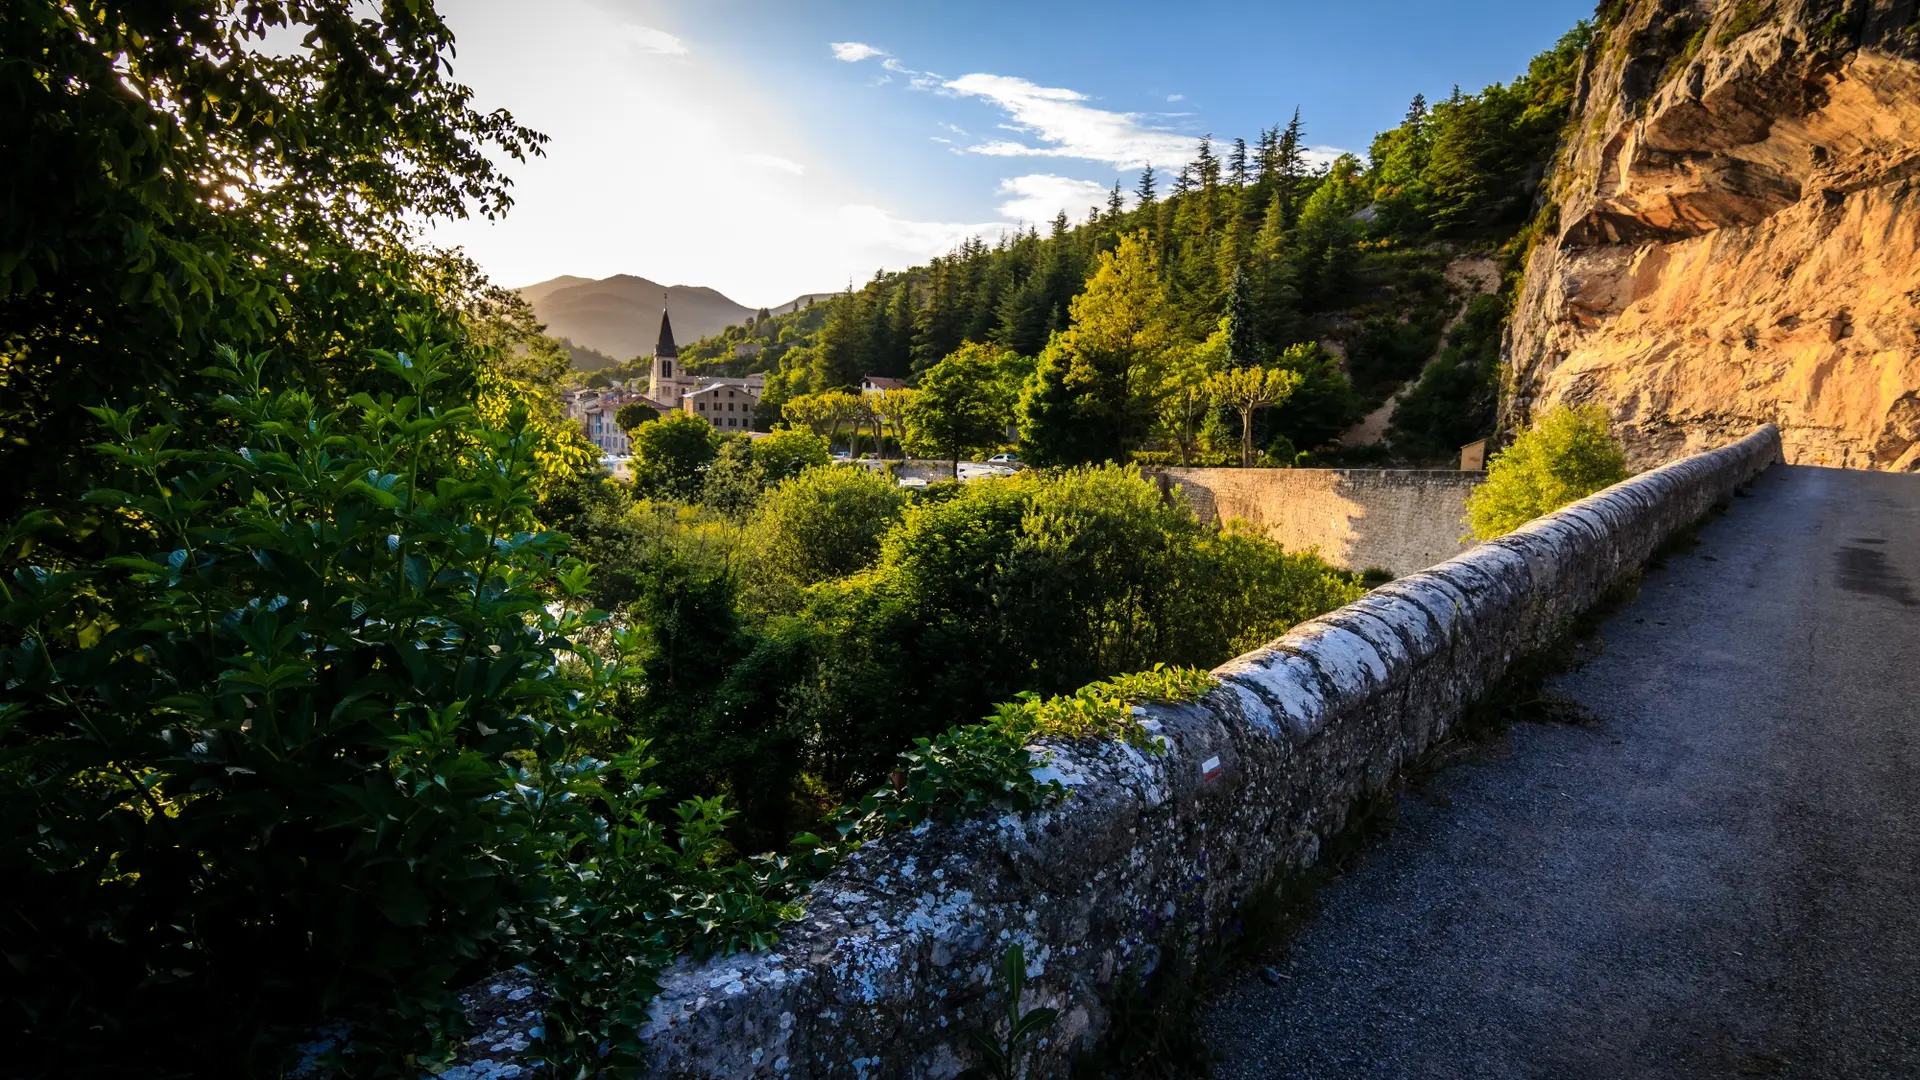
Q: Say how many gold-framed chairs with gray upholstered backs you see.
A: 0